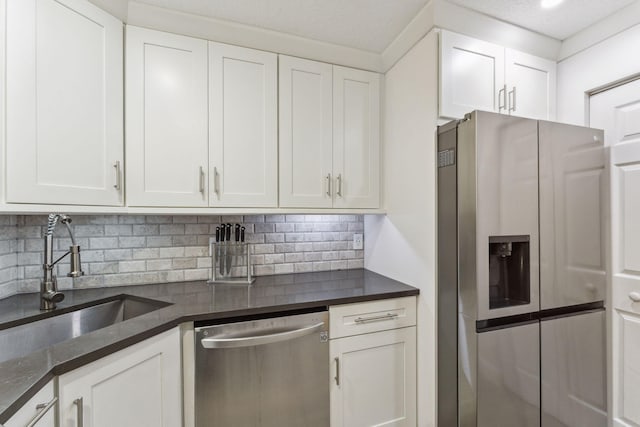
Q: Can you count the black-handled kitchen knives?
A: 5